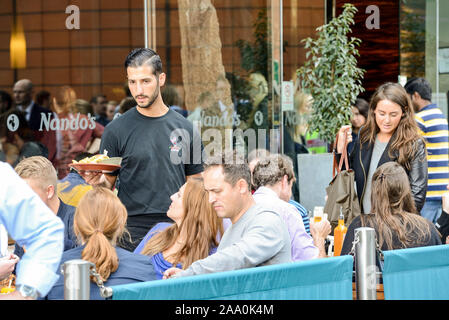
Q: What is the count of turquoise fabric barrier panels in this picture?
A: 2